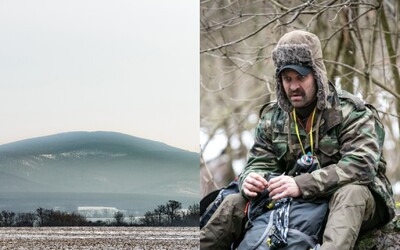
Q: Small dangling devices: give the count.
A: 1